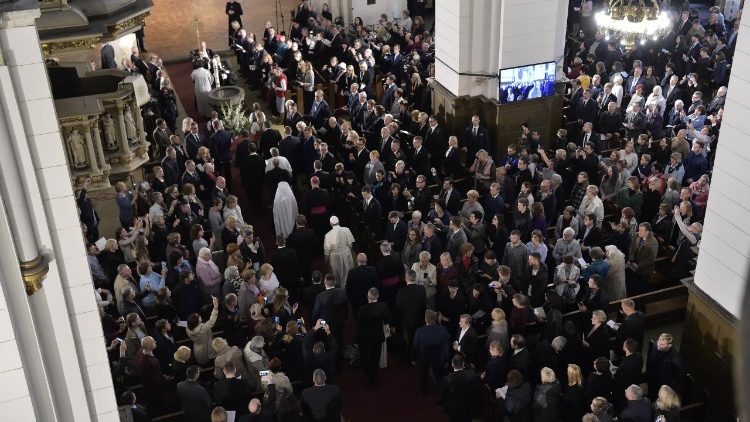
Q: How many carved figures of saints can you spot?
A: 3